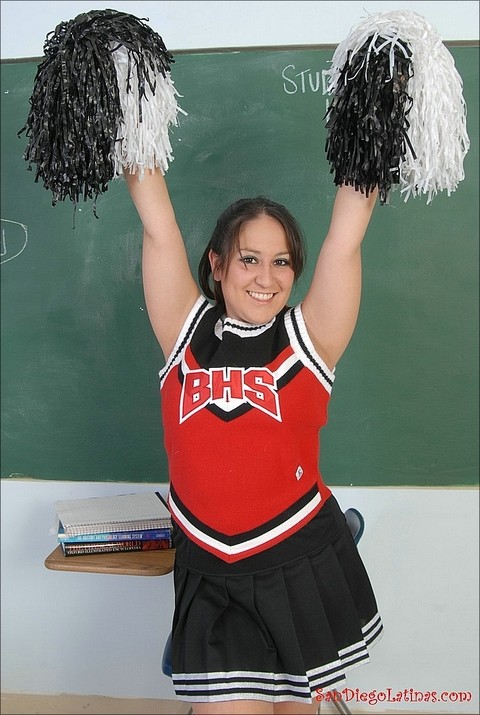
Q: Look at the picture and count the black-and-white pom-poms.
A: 2